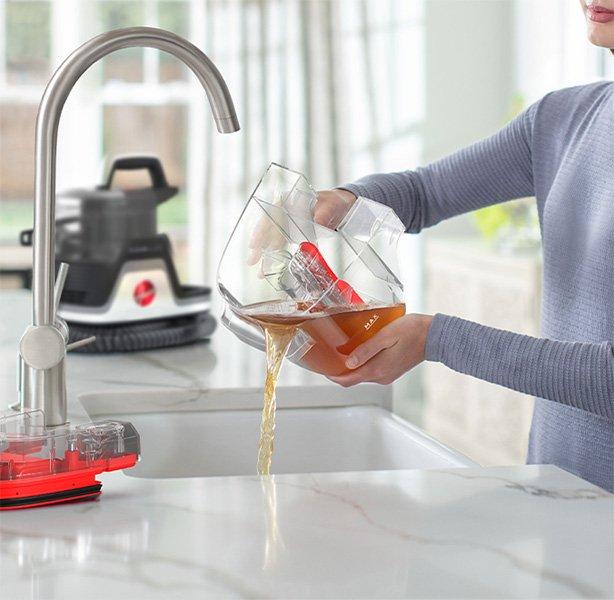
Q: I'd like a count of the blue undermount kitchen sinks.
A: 0